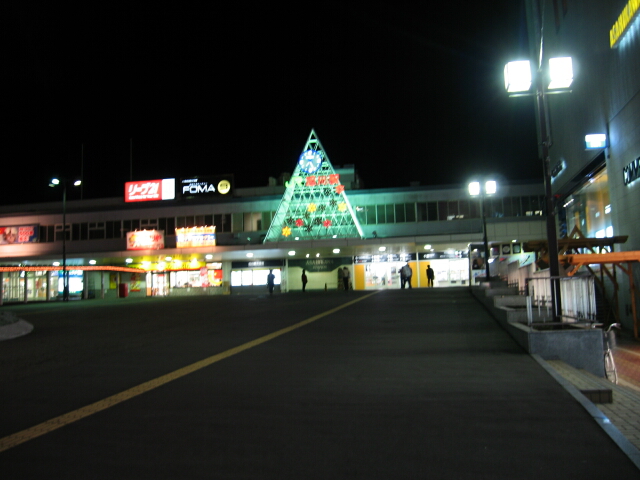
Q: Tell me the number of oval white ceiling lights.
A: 10